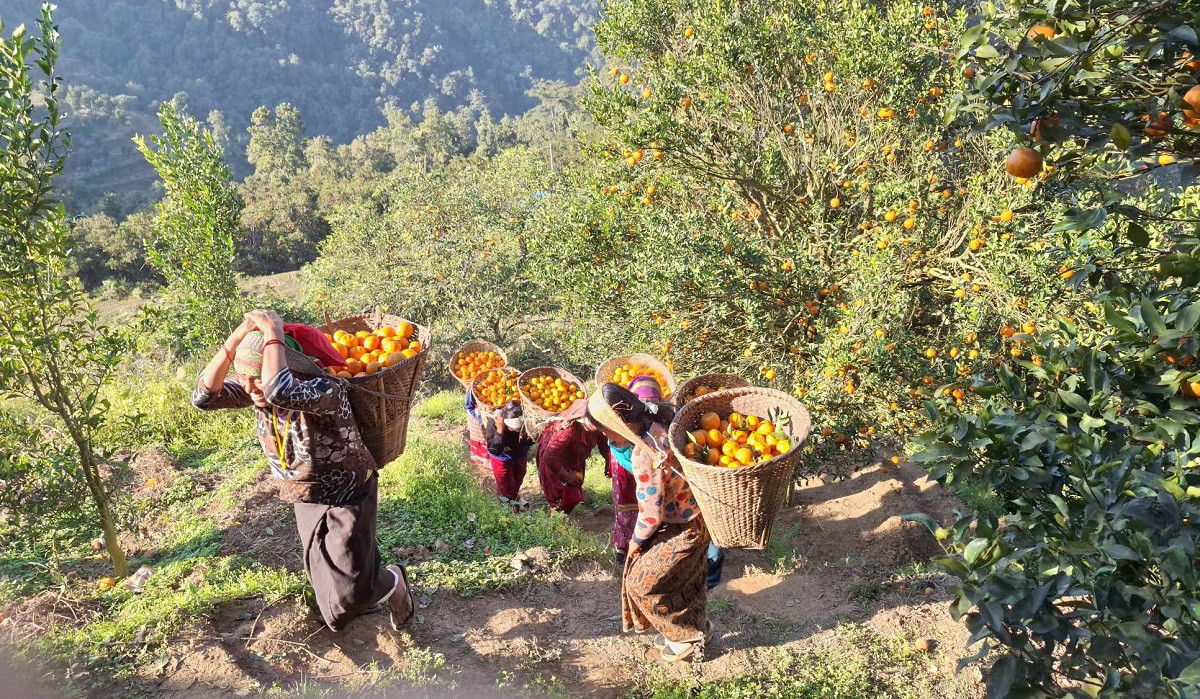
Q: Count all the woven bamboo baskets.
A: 7